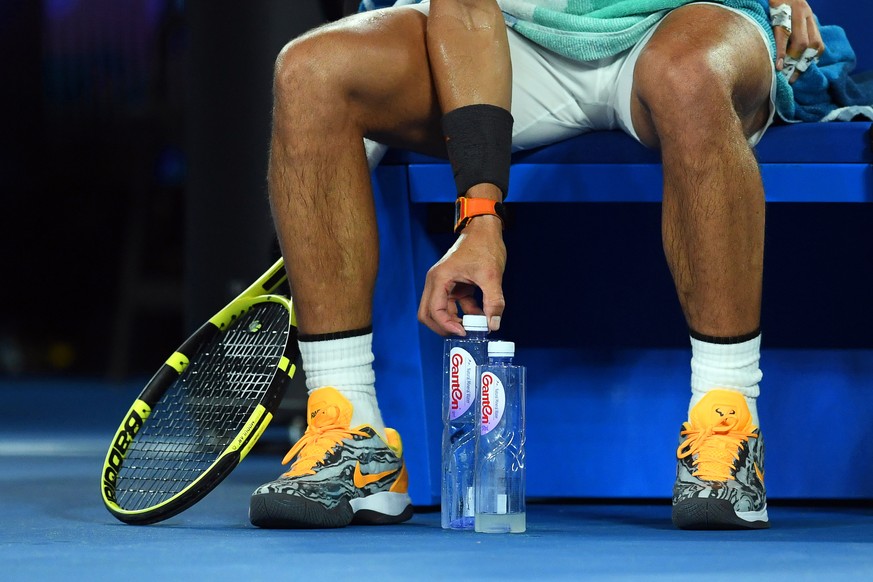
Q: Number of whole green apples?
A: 0